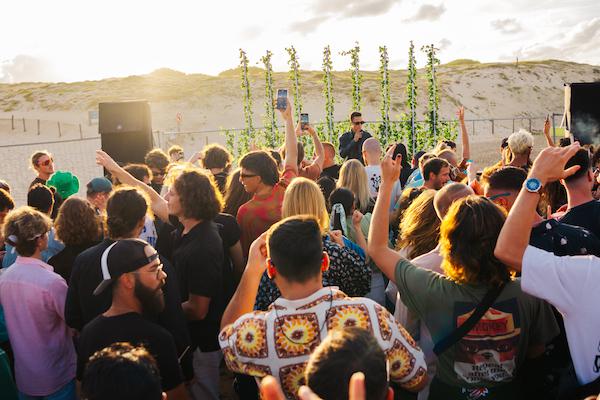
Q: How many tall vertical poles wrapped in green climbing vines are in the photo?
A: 8